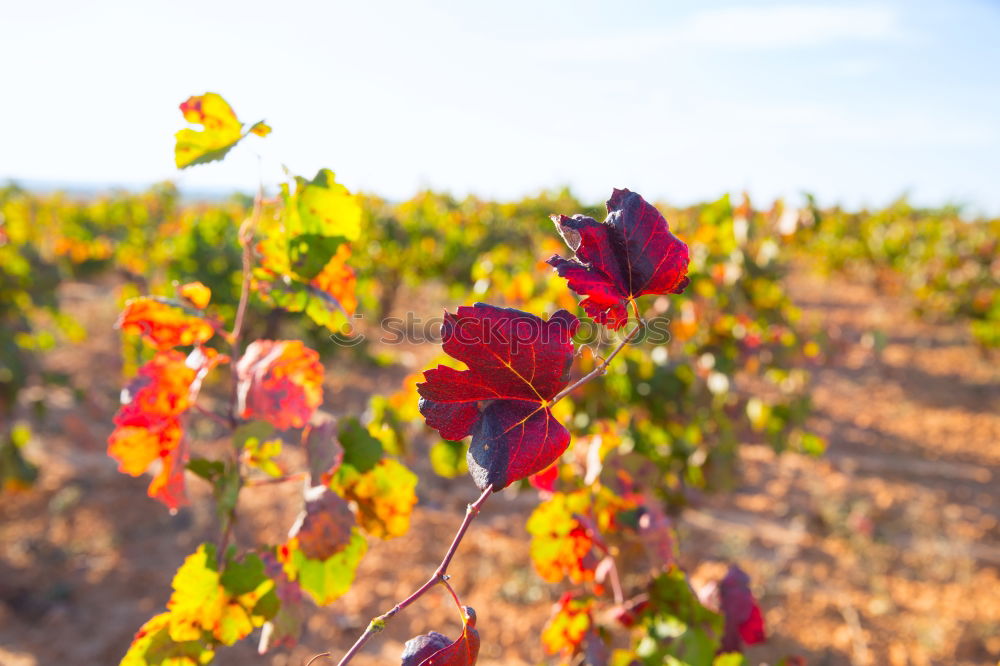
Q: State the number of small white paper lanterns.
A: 0